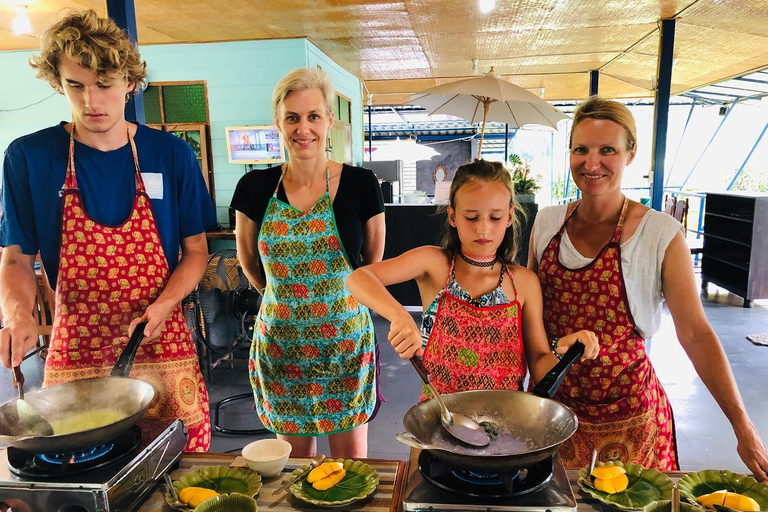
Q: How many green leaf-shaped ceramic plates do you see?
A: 4